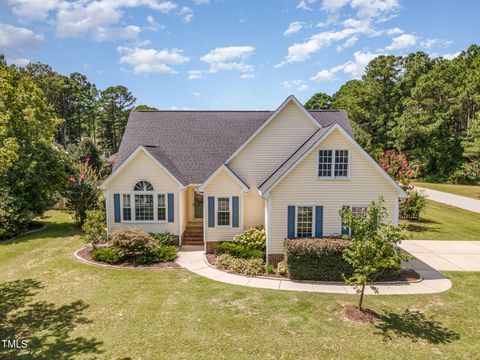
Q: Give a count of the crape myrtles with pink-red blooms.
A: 2